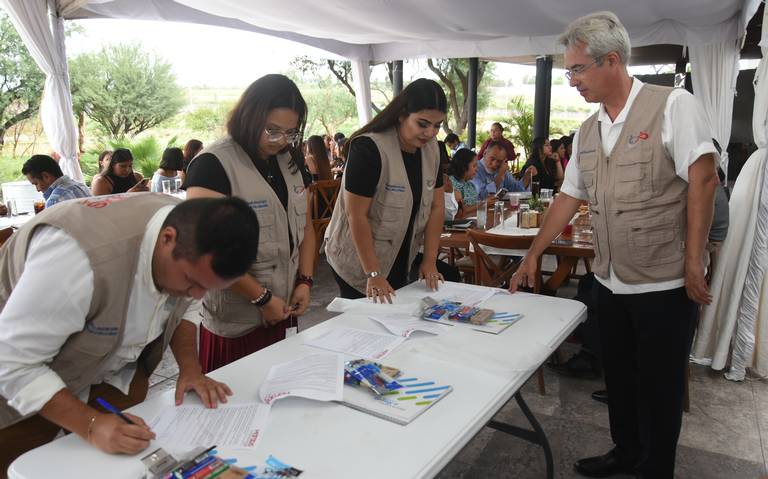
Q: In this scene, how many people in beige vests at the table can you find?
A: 4